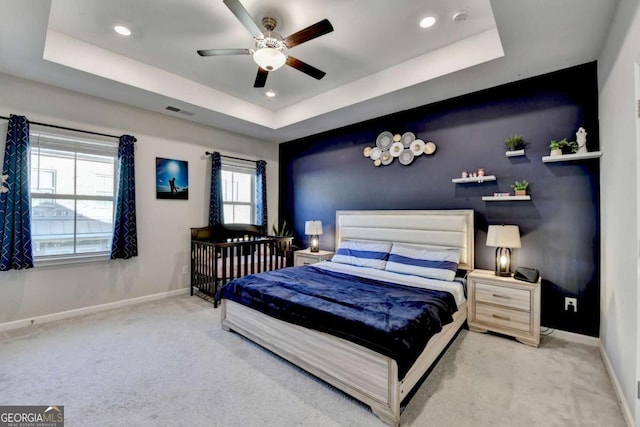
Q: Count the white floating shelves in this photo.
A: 4